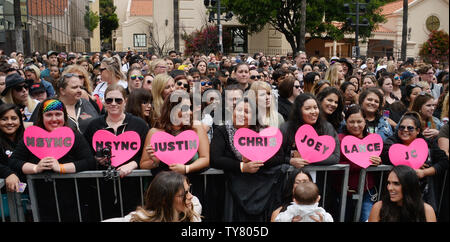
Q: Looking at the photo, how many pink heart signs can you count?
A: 7